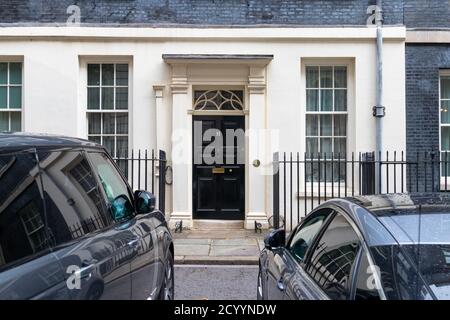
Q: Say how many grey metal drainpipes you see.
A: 1